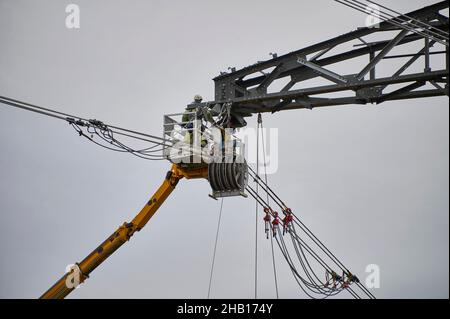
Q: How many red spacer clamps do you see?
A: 3